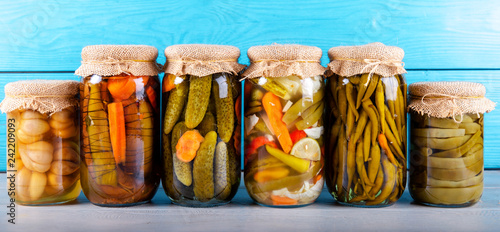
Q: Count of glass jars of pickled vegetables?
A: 6